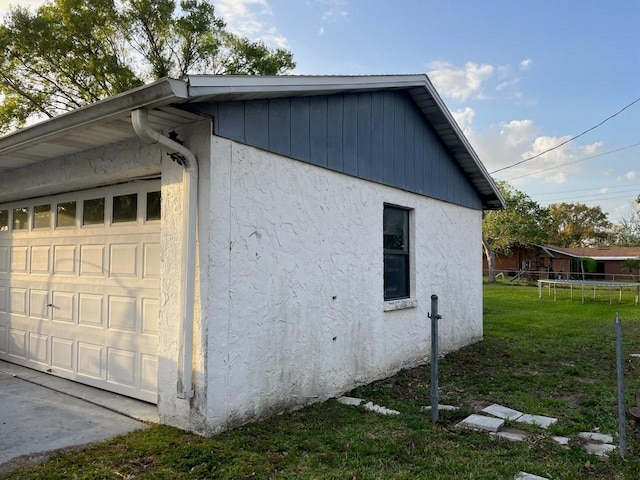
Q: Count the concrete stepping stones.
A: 11